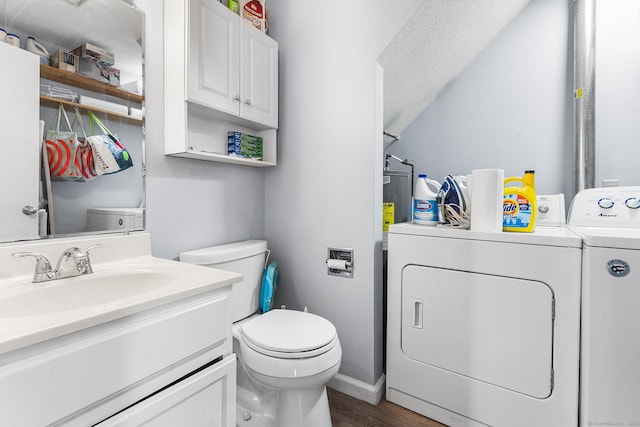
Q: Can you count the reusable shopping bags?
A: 3